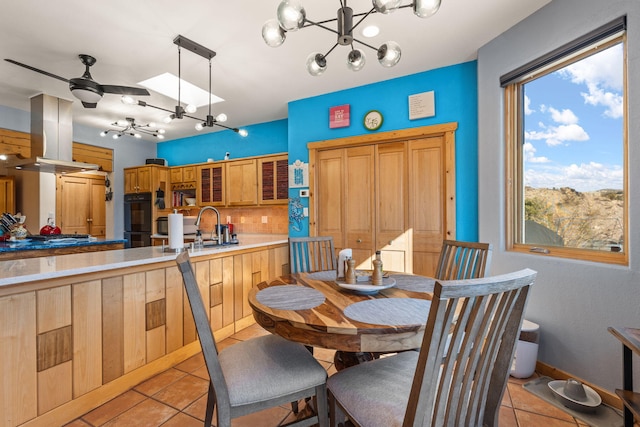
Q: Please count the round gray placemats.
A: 4